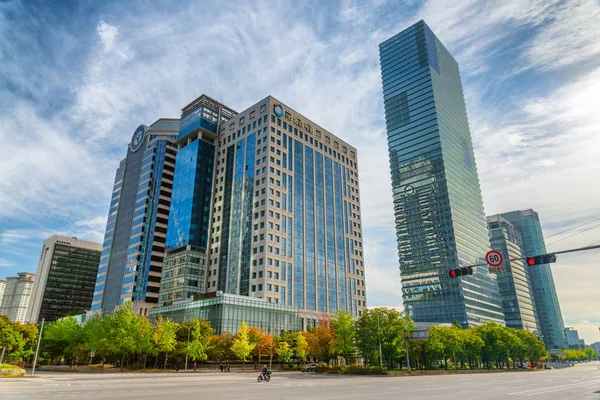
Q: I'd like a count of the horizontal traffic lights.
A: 2